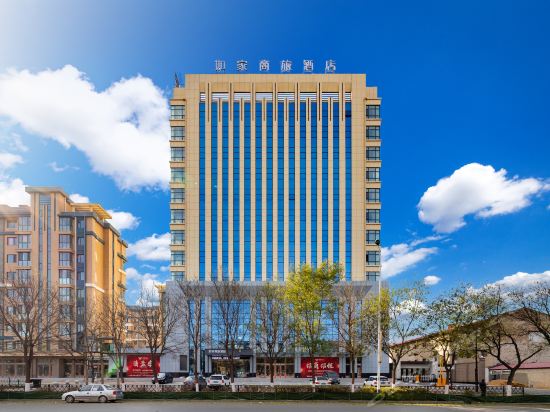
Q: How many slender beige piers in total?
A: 13